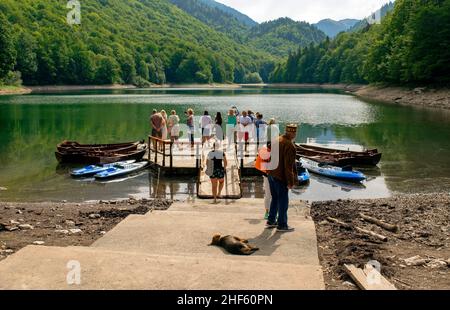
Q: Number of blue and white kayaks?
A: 4